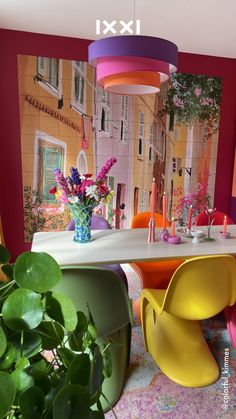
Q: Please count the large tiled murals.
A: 1